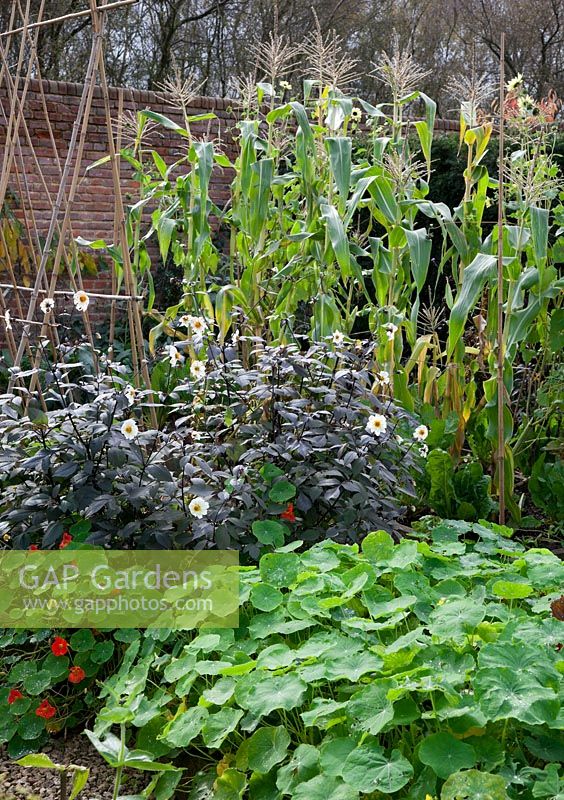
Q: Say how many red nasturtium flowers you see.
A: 7